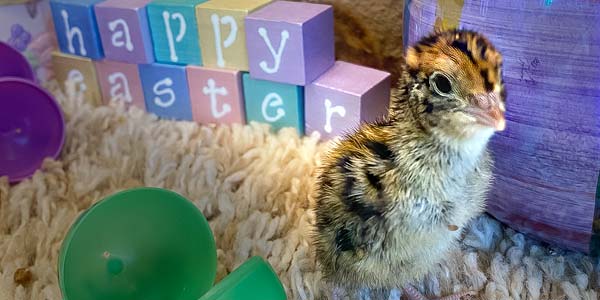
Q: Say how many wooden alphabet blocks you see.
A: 11